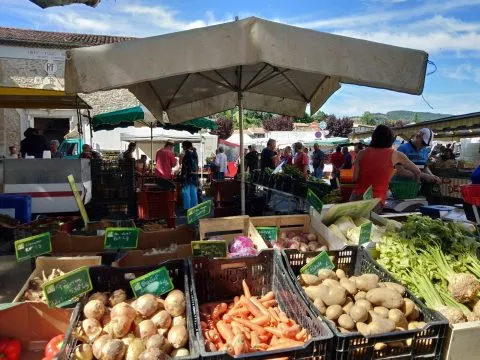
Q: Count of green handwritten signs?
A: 11